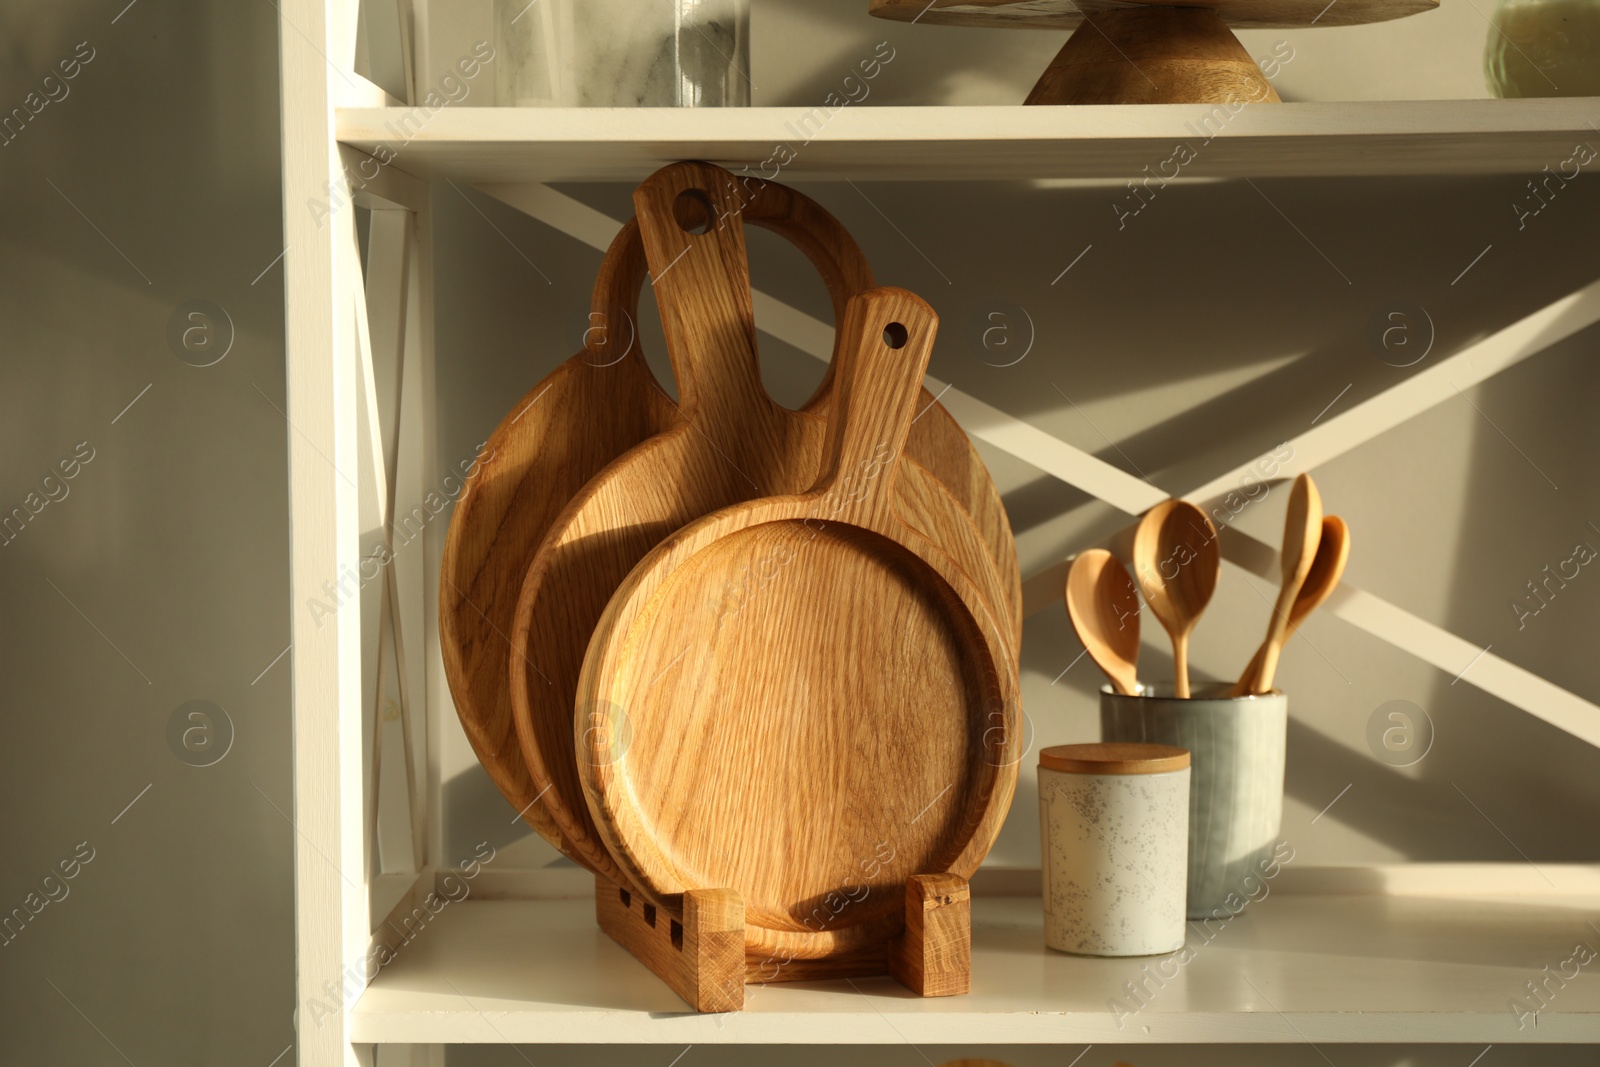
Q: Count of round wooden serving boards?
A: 3